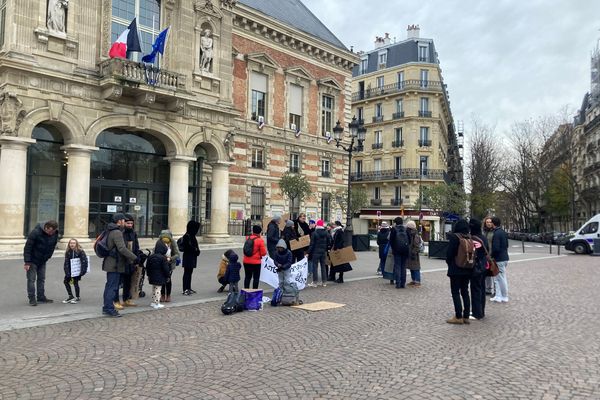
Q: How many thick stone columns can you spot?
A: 4